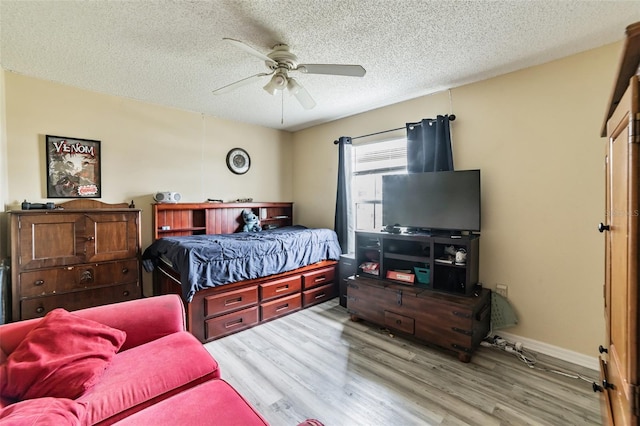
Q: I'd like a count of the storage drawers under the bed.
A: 6